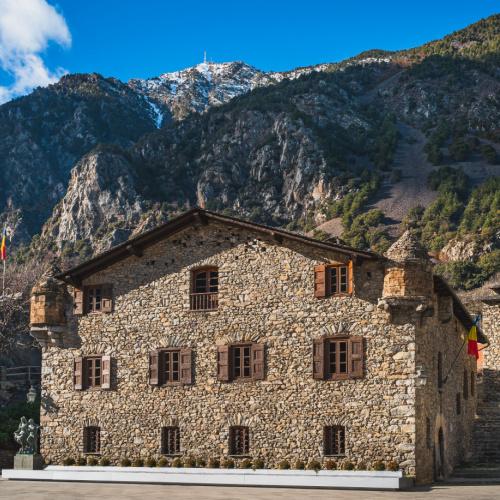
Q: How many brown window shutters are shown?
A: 12